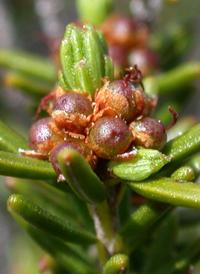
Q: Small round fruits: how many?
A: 6